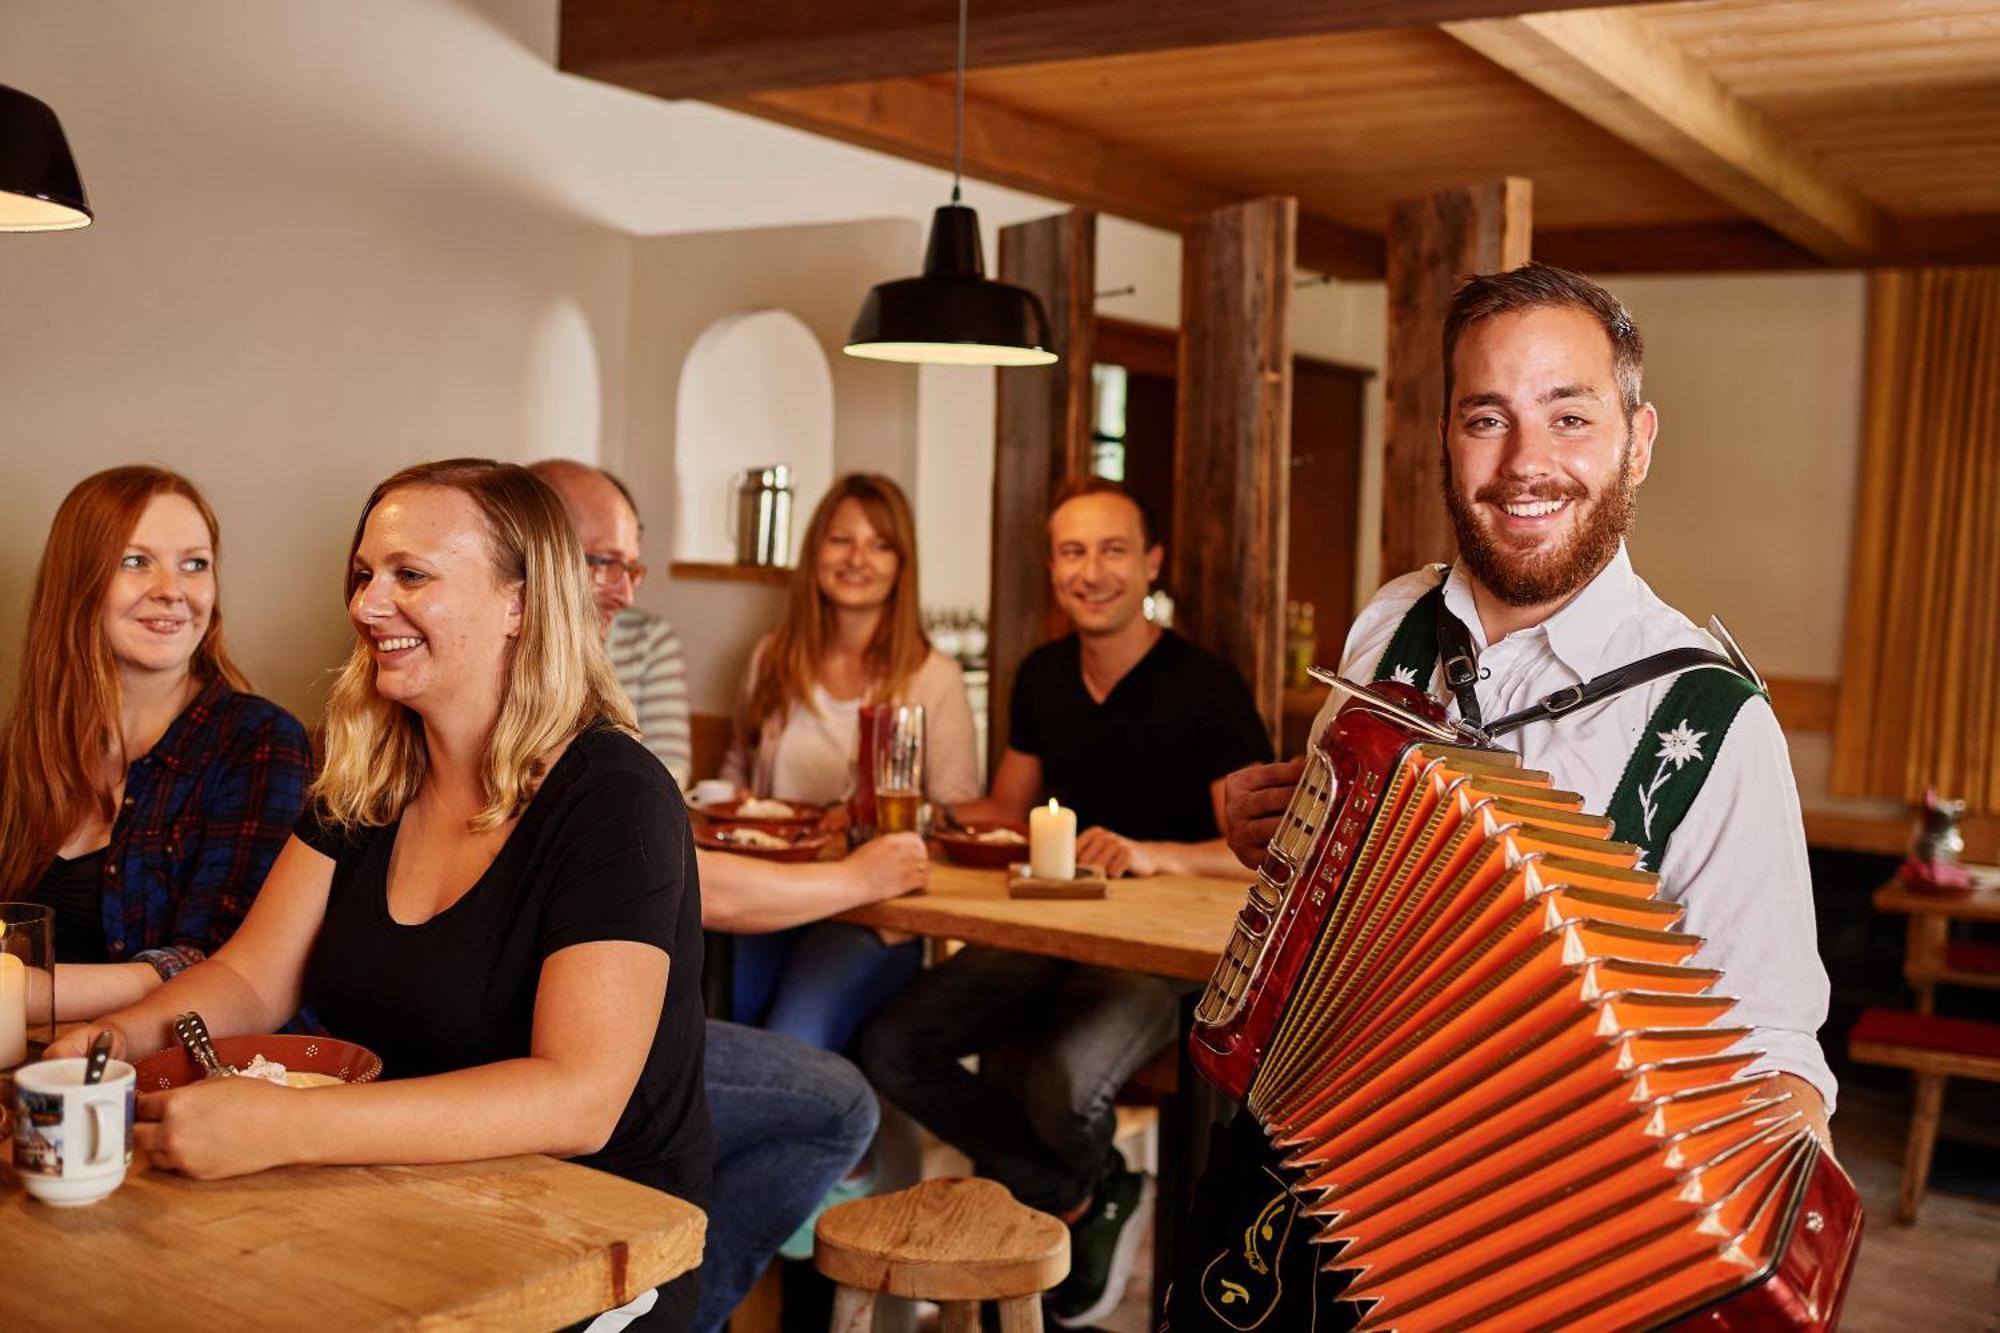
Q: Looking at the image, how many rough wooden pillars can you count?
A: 3